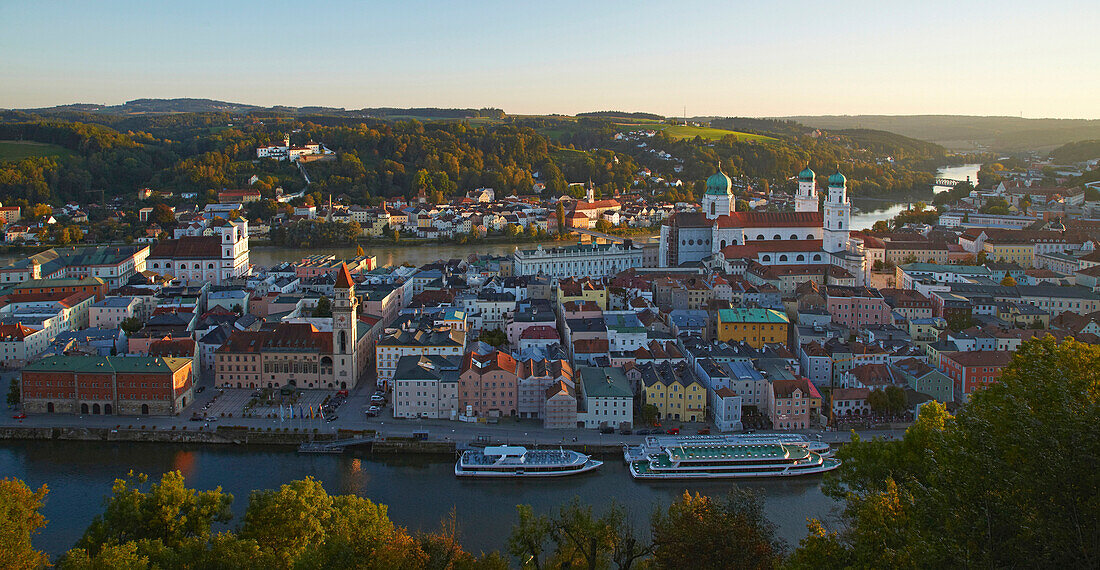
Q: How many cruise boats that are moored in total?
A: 3